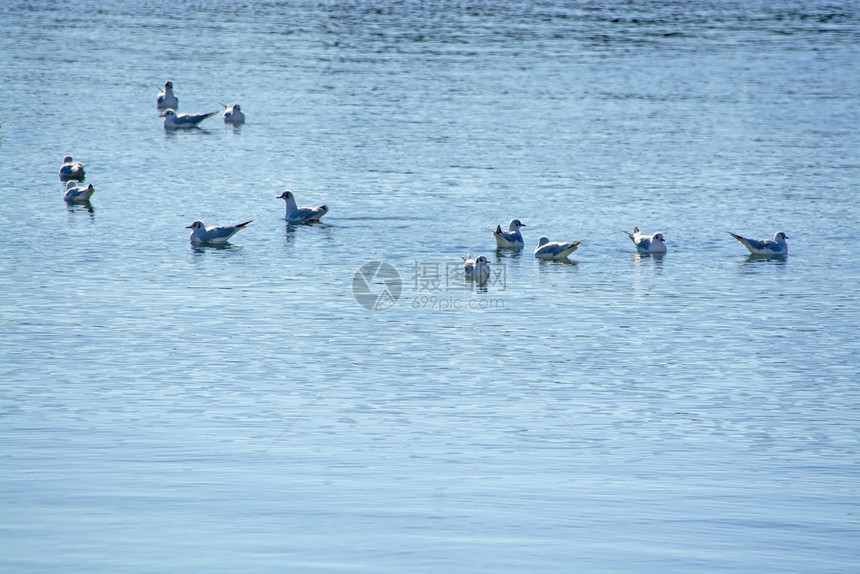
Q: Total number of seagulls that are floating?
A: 12